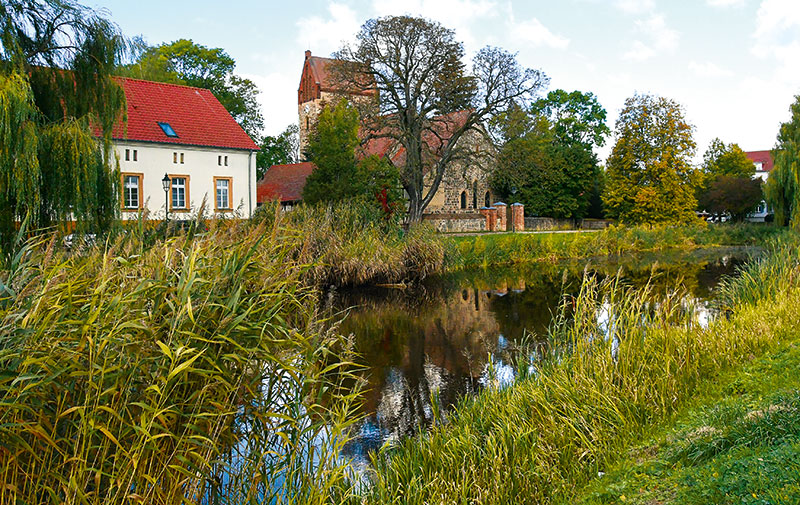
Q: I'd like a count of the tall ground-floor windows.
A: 3